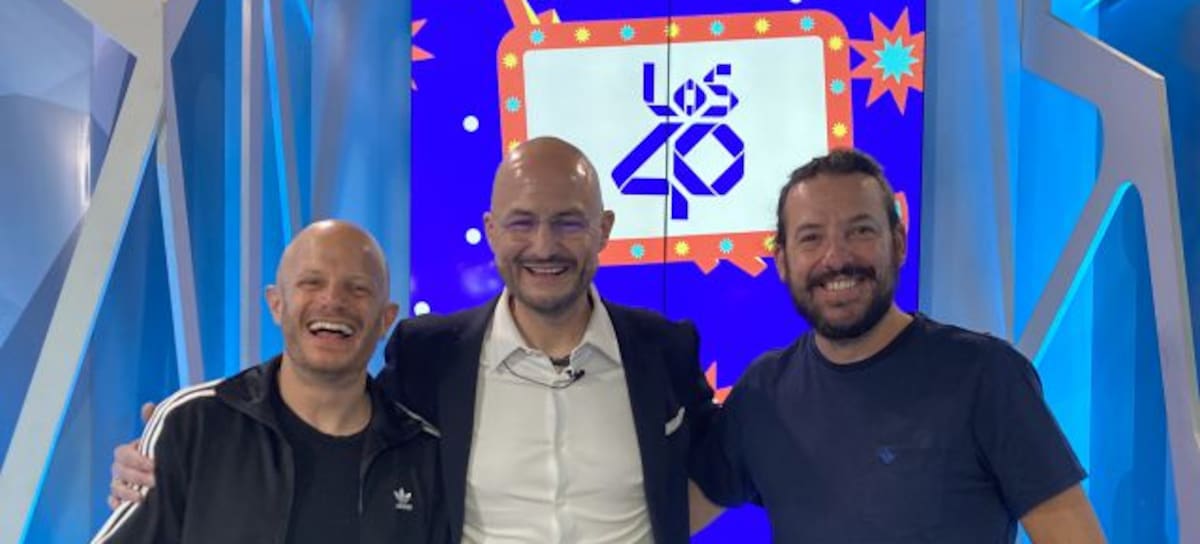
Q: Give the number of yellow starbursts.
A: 9